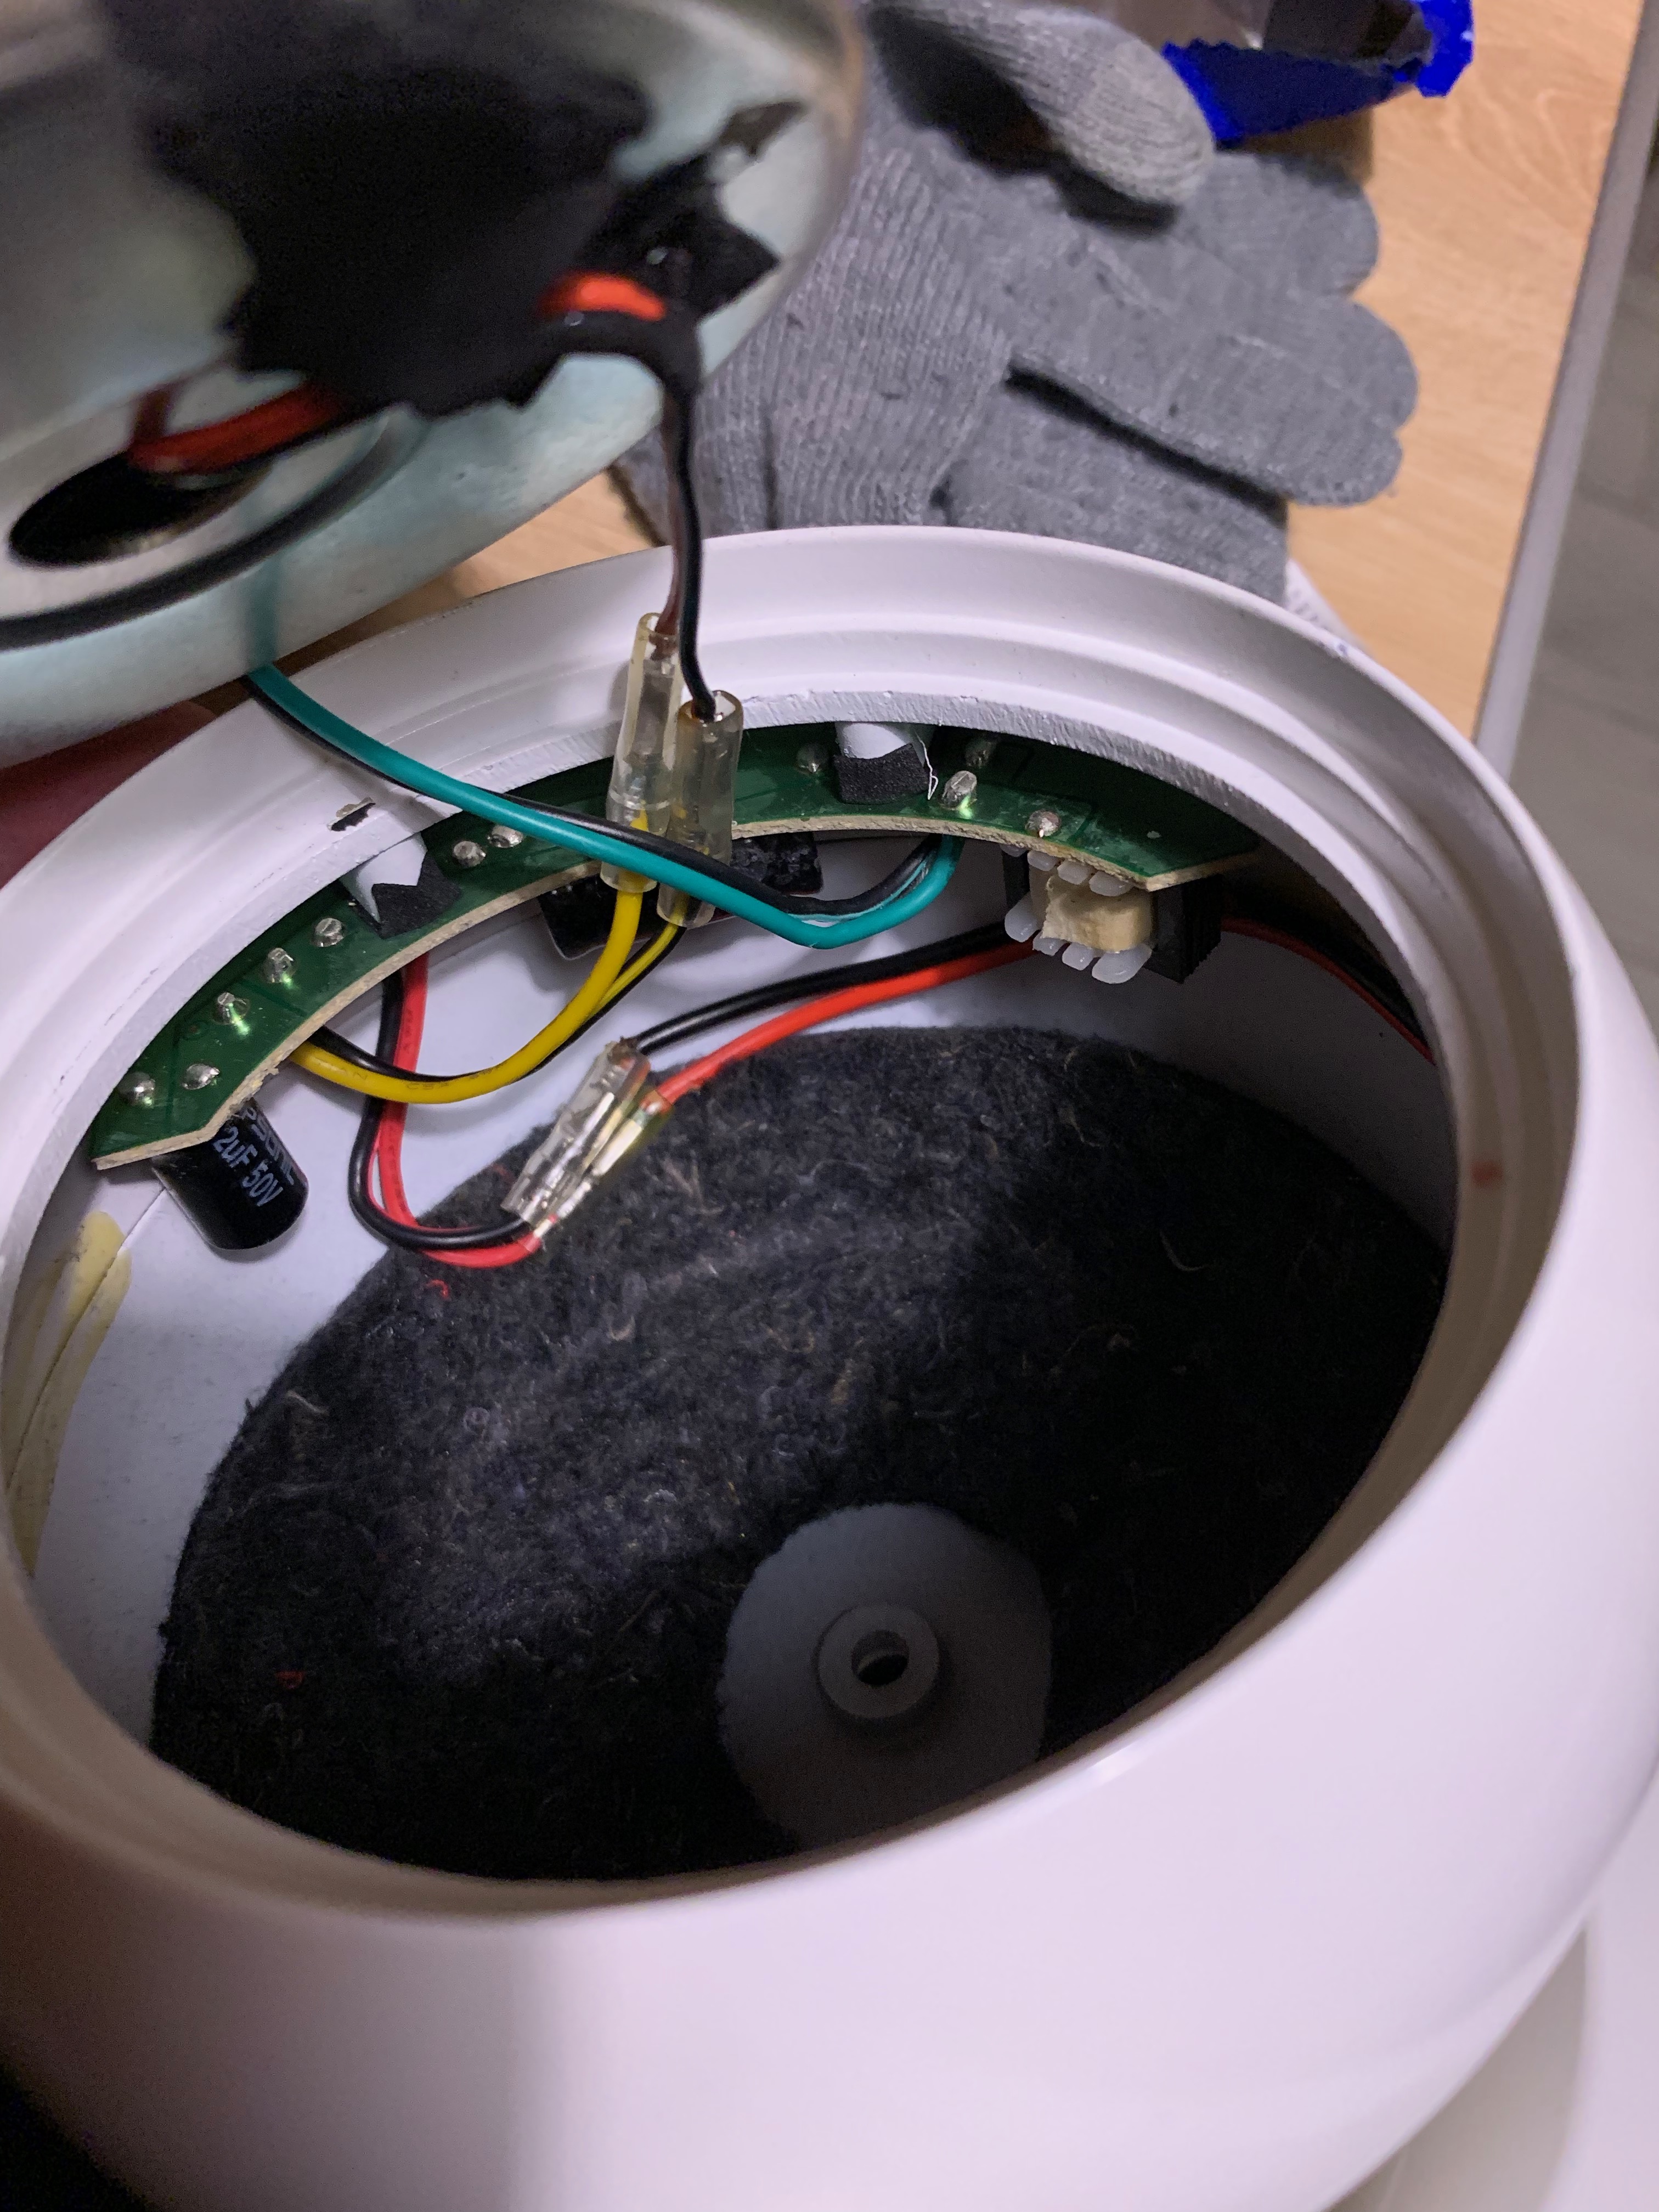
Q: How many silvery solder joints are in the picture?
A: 11